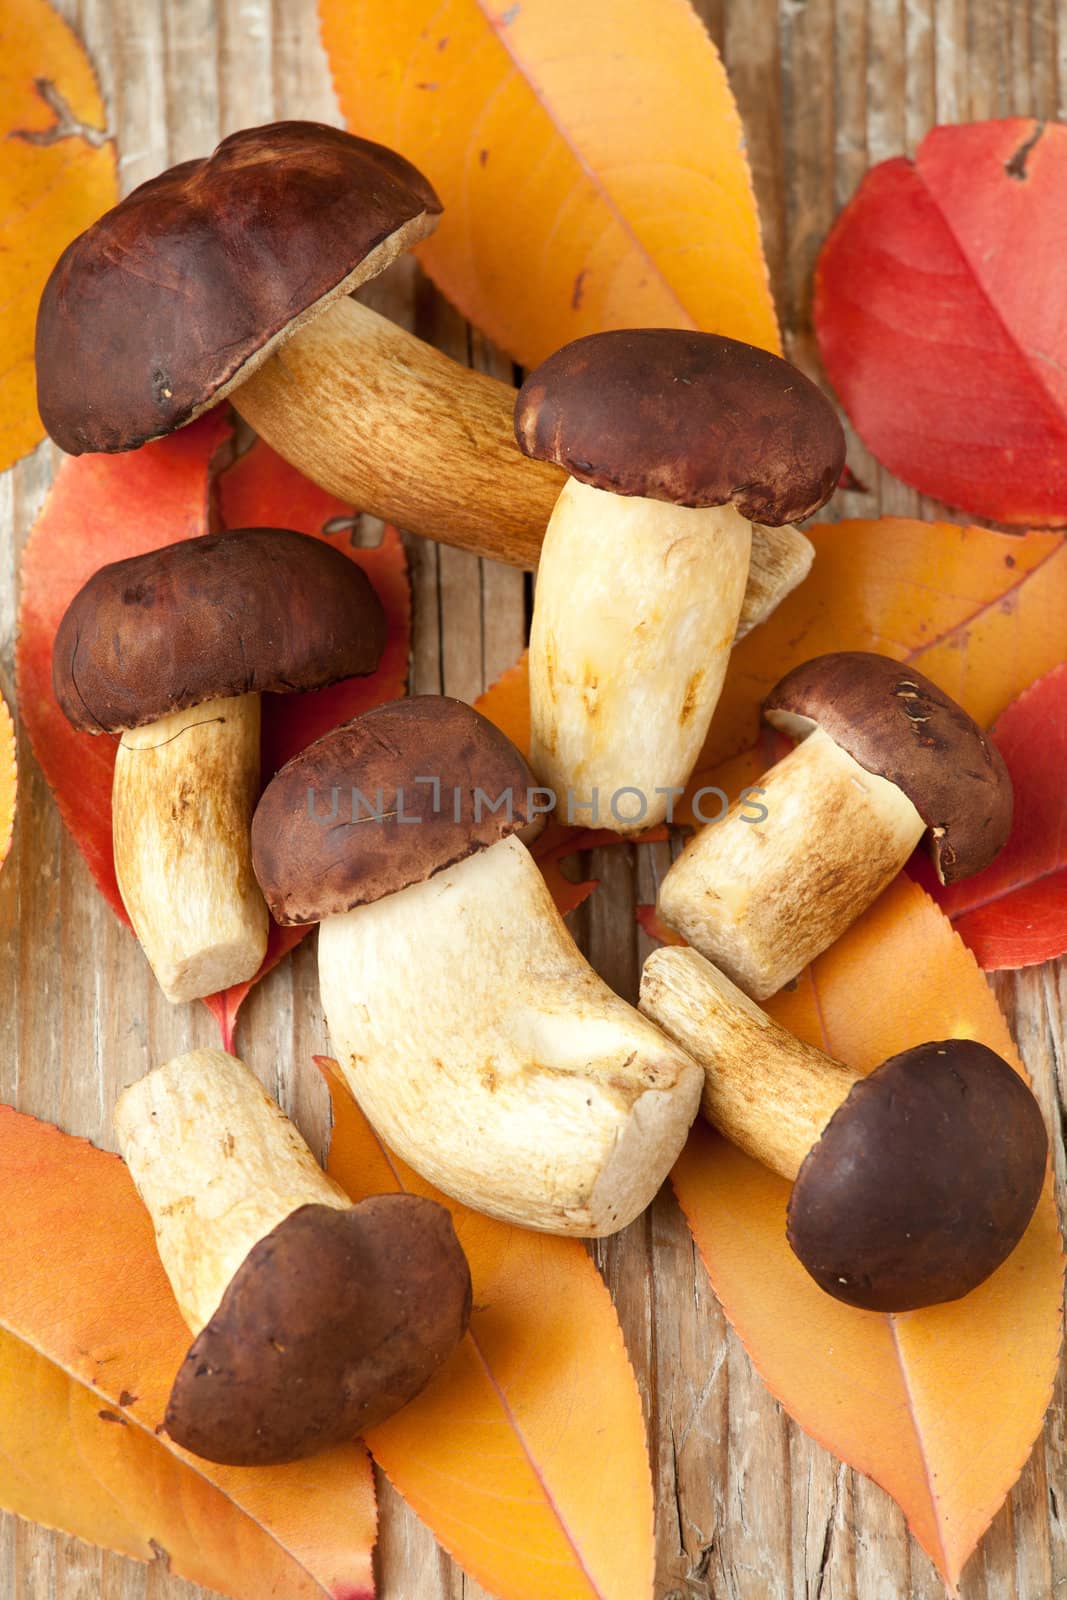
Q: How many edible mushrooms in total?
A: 7